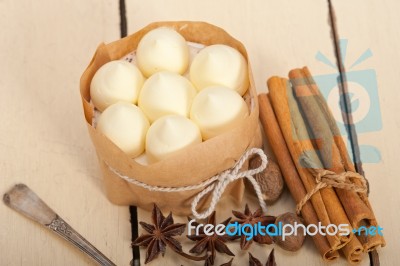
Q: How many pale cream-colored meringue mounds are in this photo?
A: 7